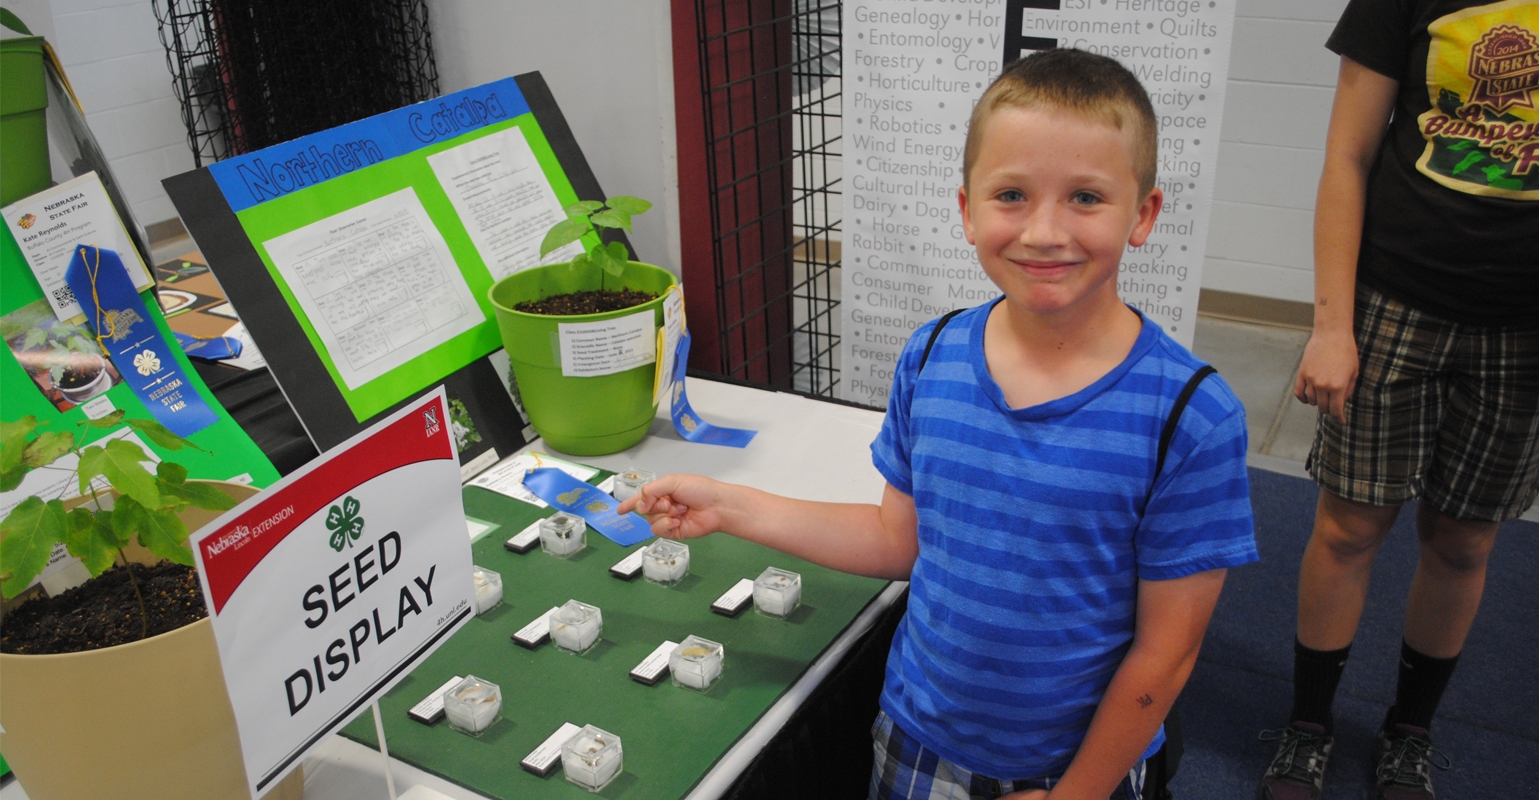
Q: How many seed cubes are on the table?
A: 9